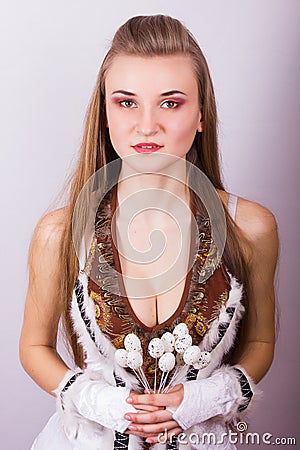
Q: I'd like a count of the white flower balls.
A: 10